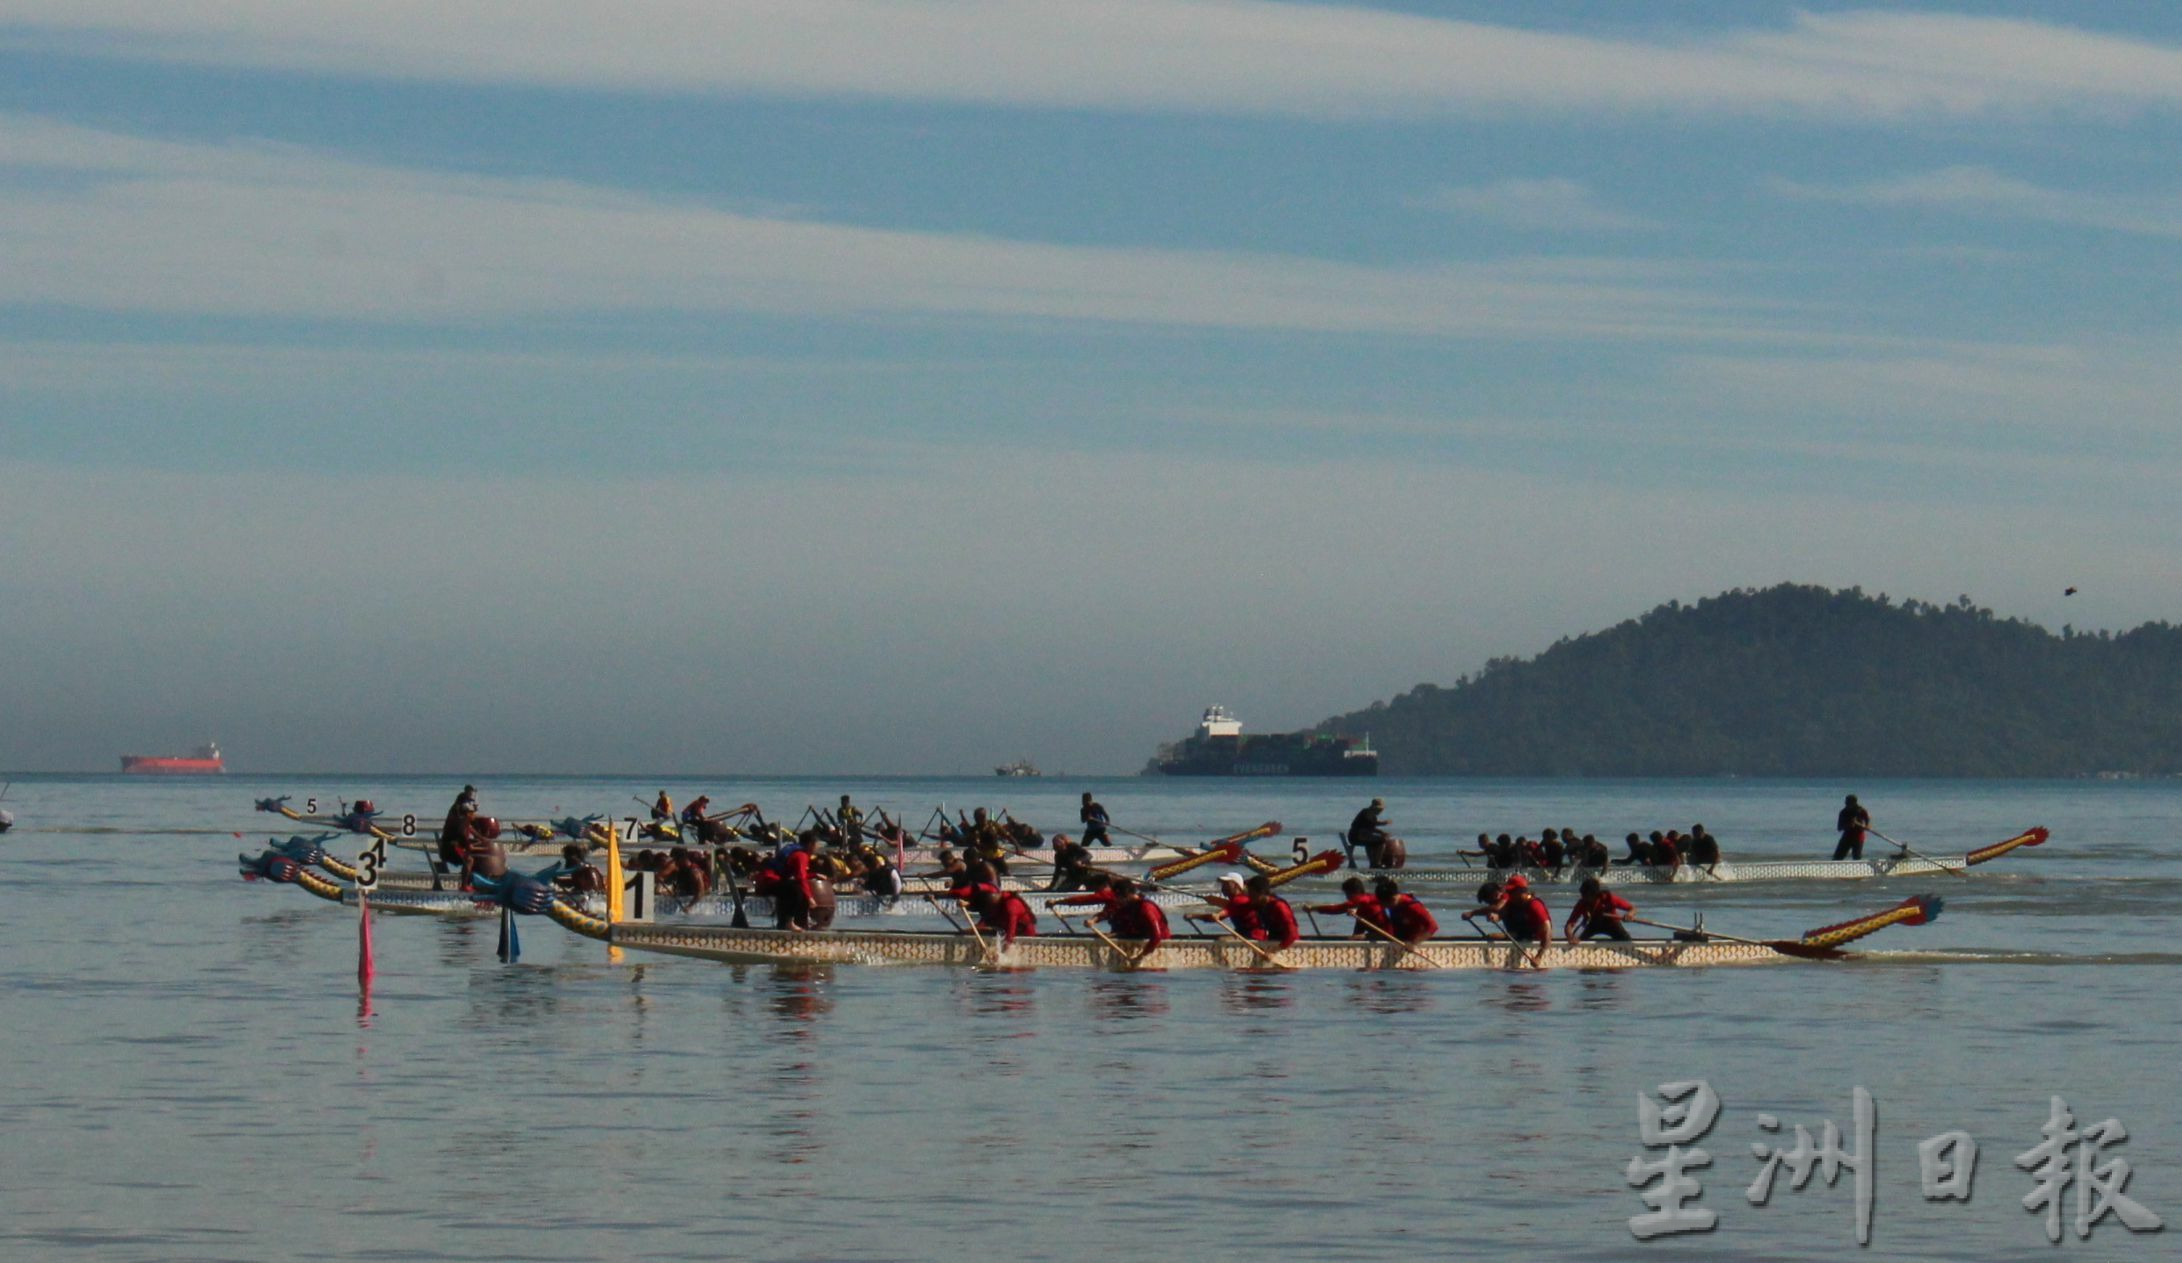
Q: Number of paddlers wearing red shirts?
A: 11